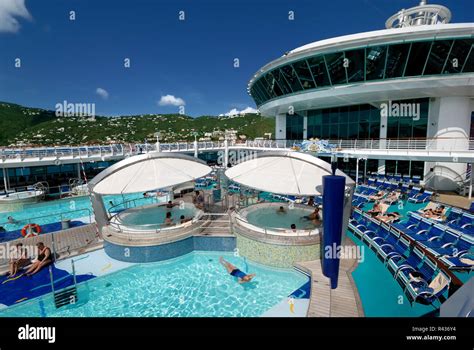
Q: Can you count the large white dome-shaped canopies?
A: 2